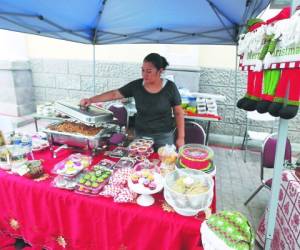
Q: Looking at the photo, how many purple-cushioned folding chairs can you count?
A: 3